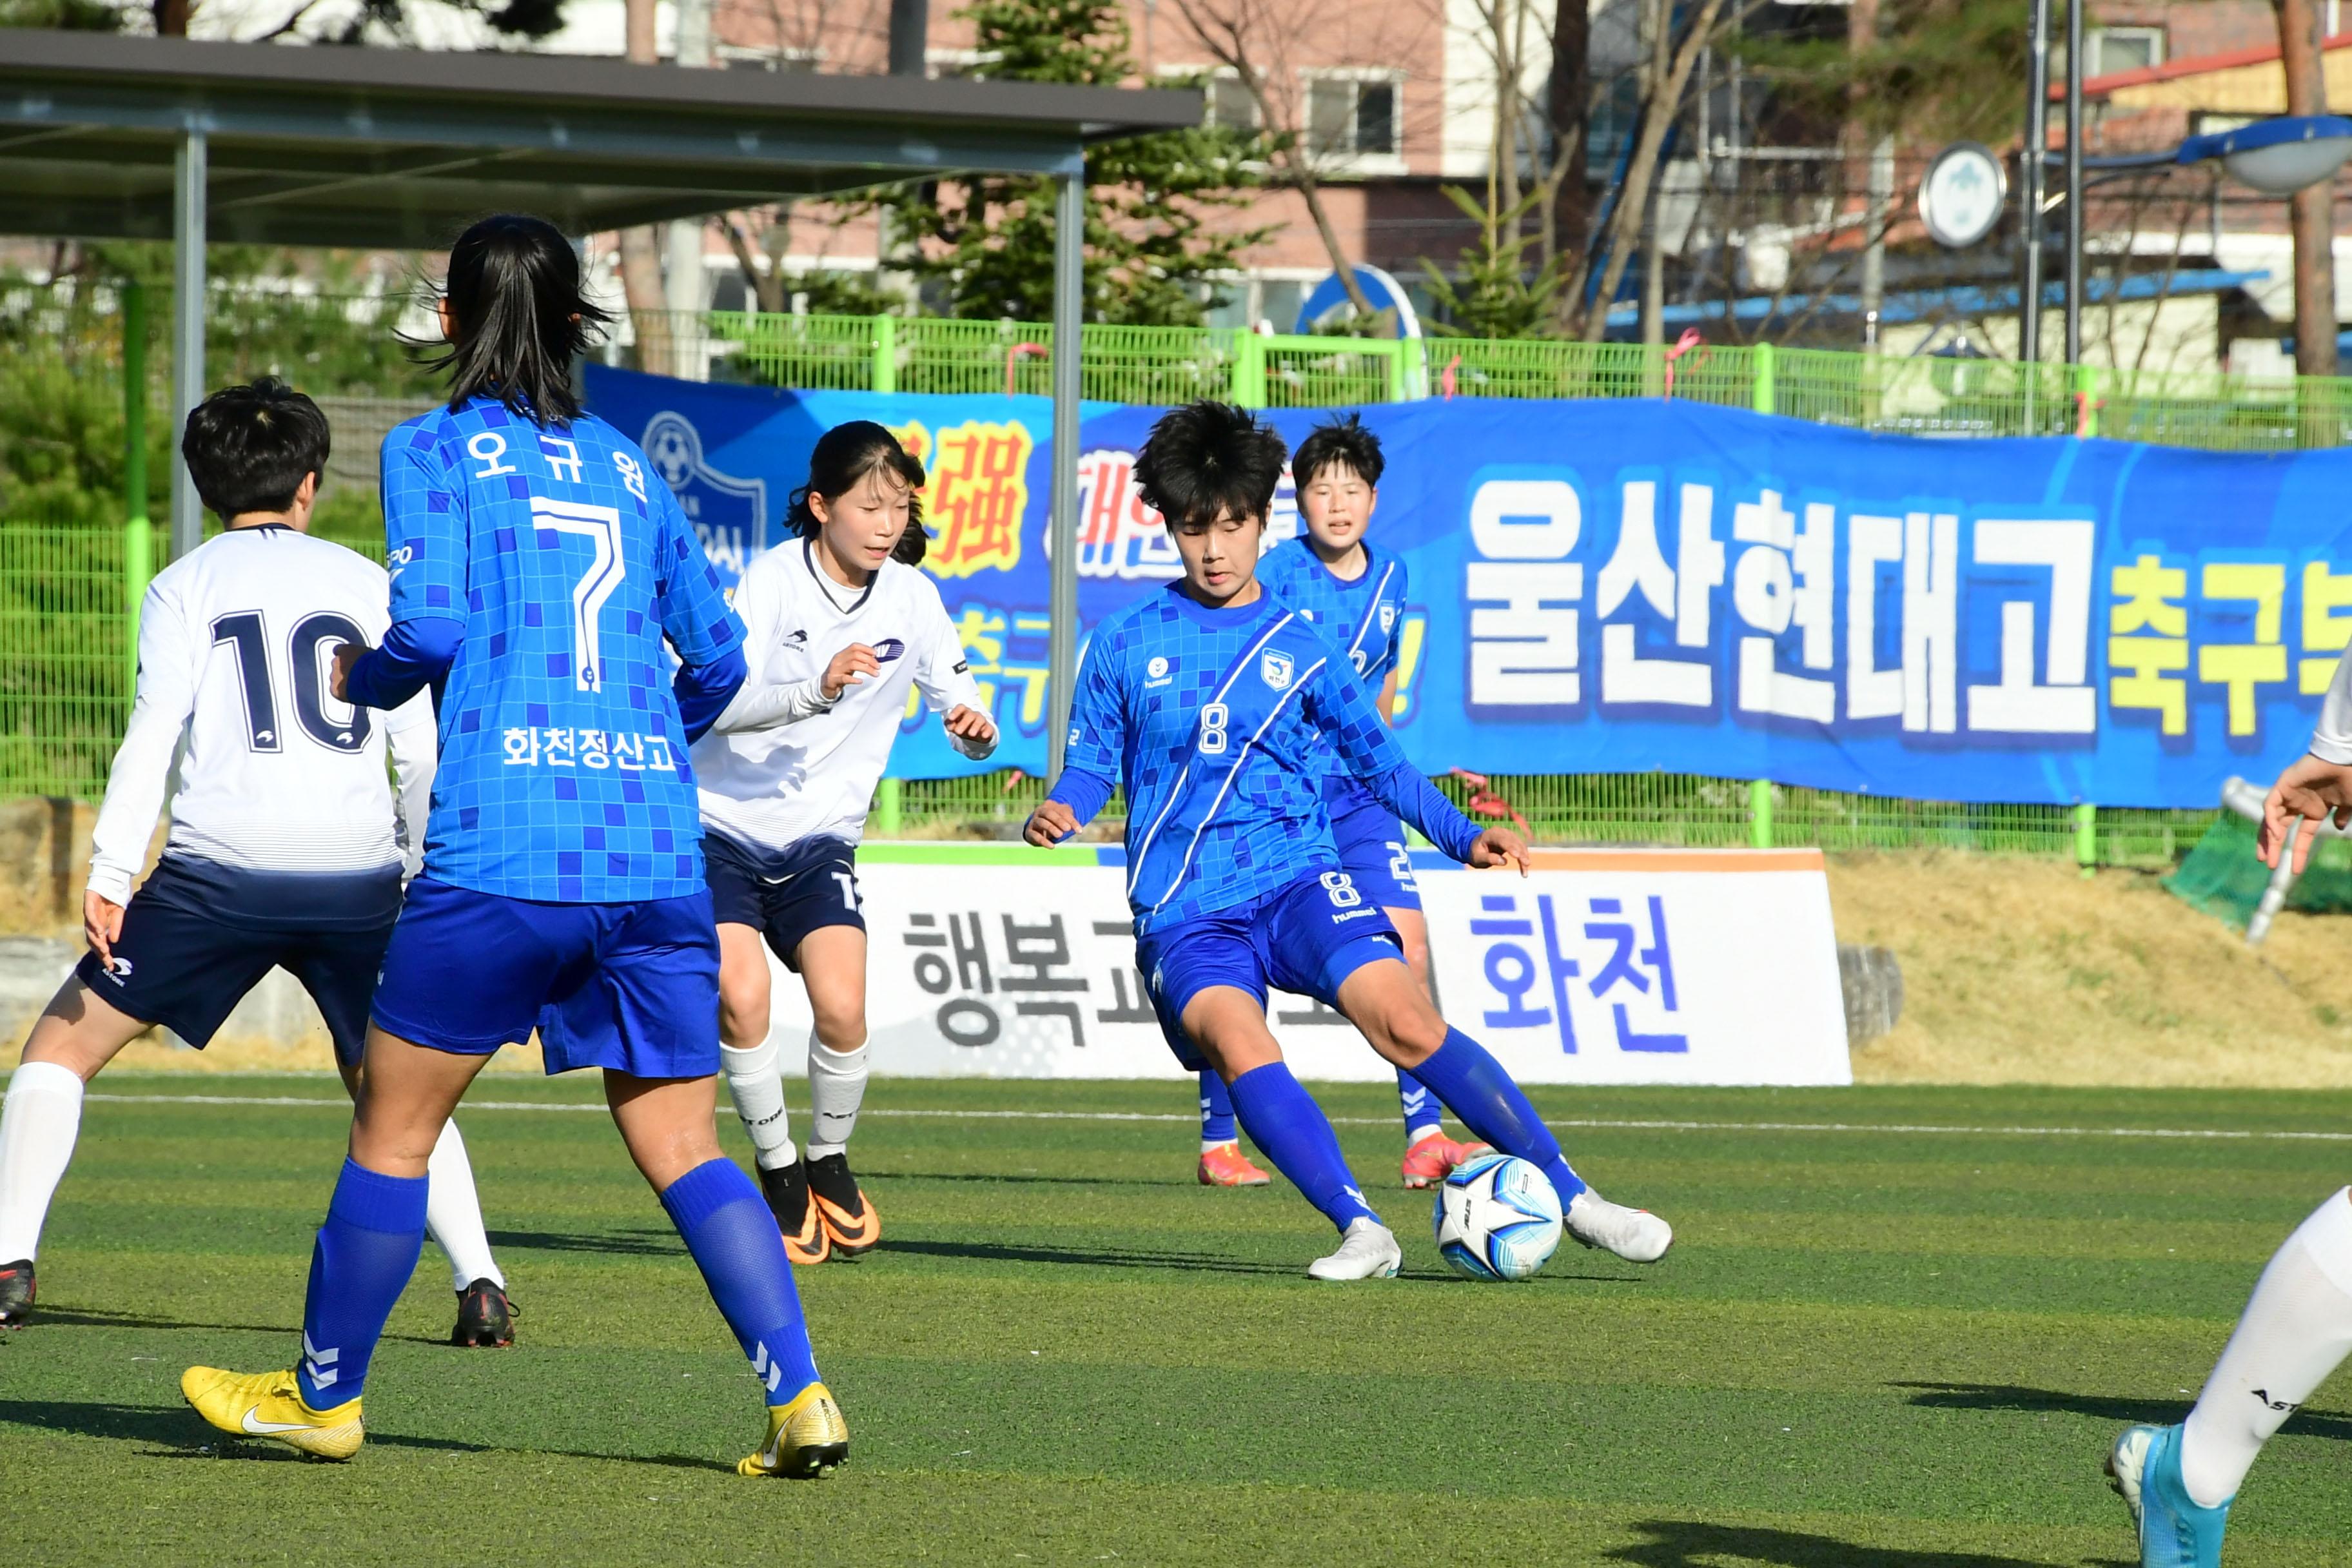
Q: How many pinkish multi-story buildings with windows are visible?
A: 1